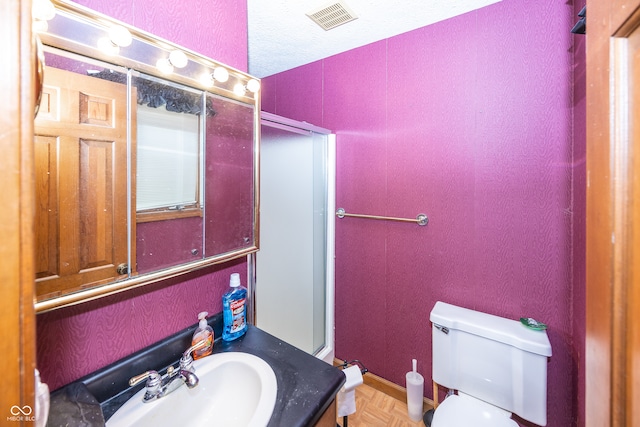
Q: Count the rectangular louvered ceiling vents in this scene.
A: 1